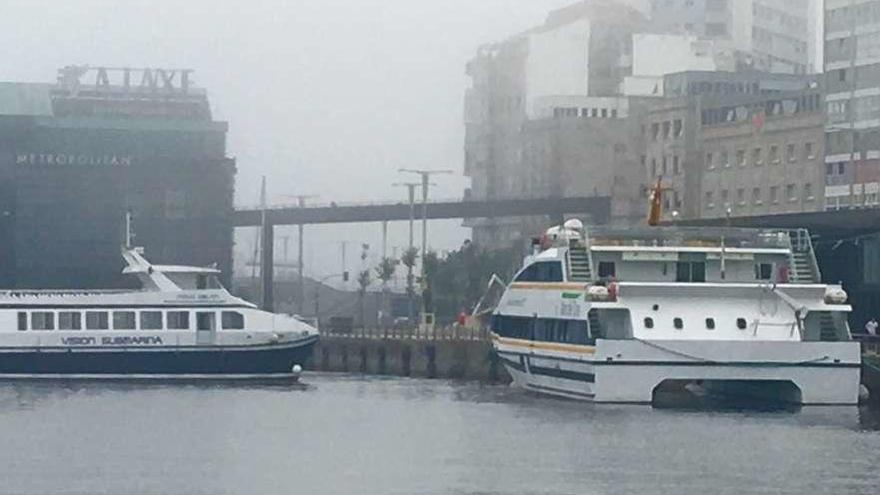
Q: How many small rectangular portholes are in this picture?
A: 4